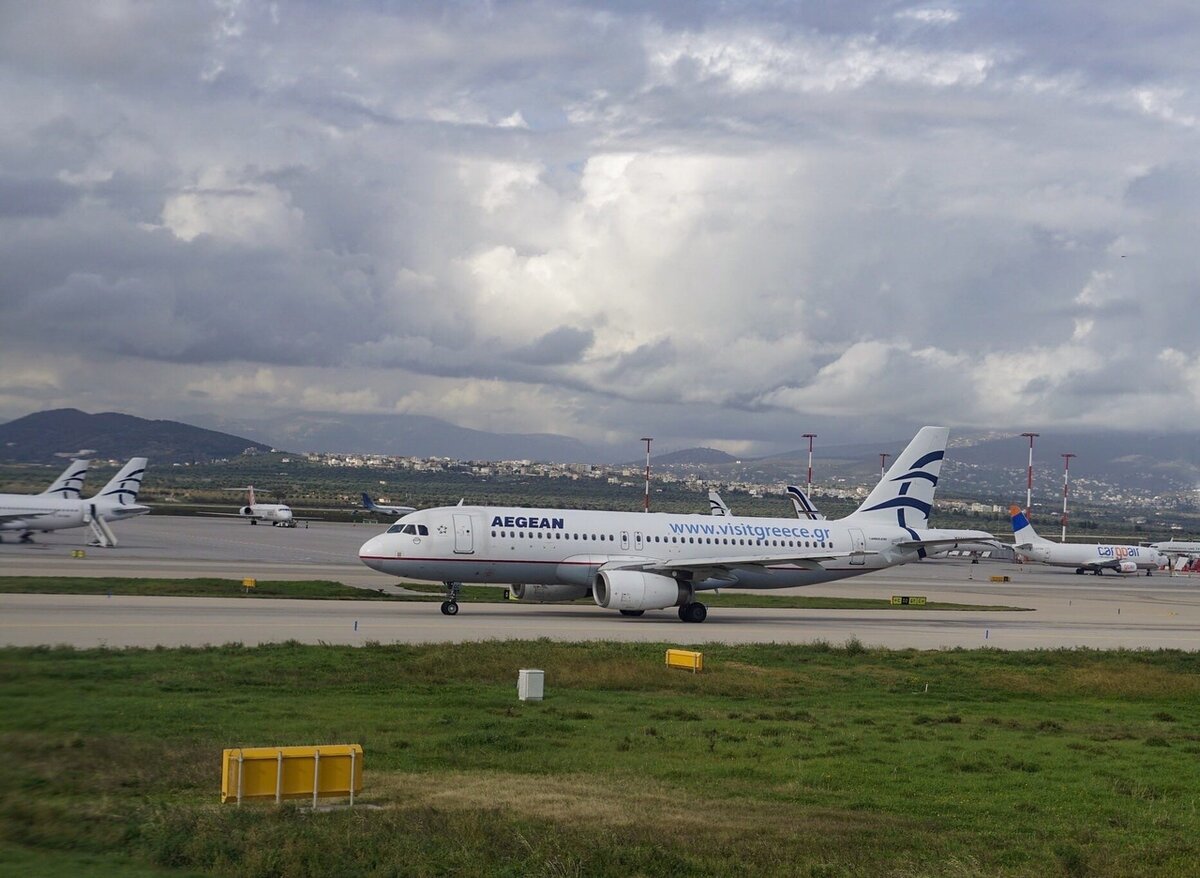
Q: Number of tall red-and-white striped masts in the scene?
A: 5